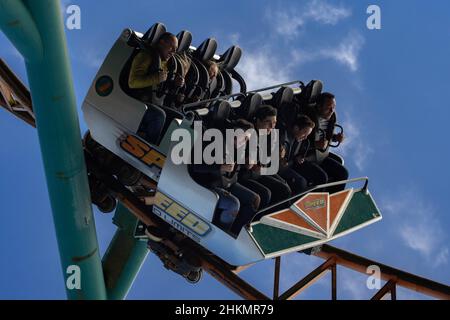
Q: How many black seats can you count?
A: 8